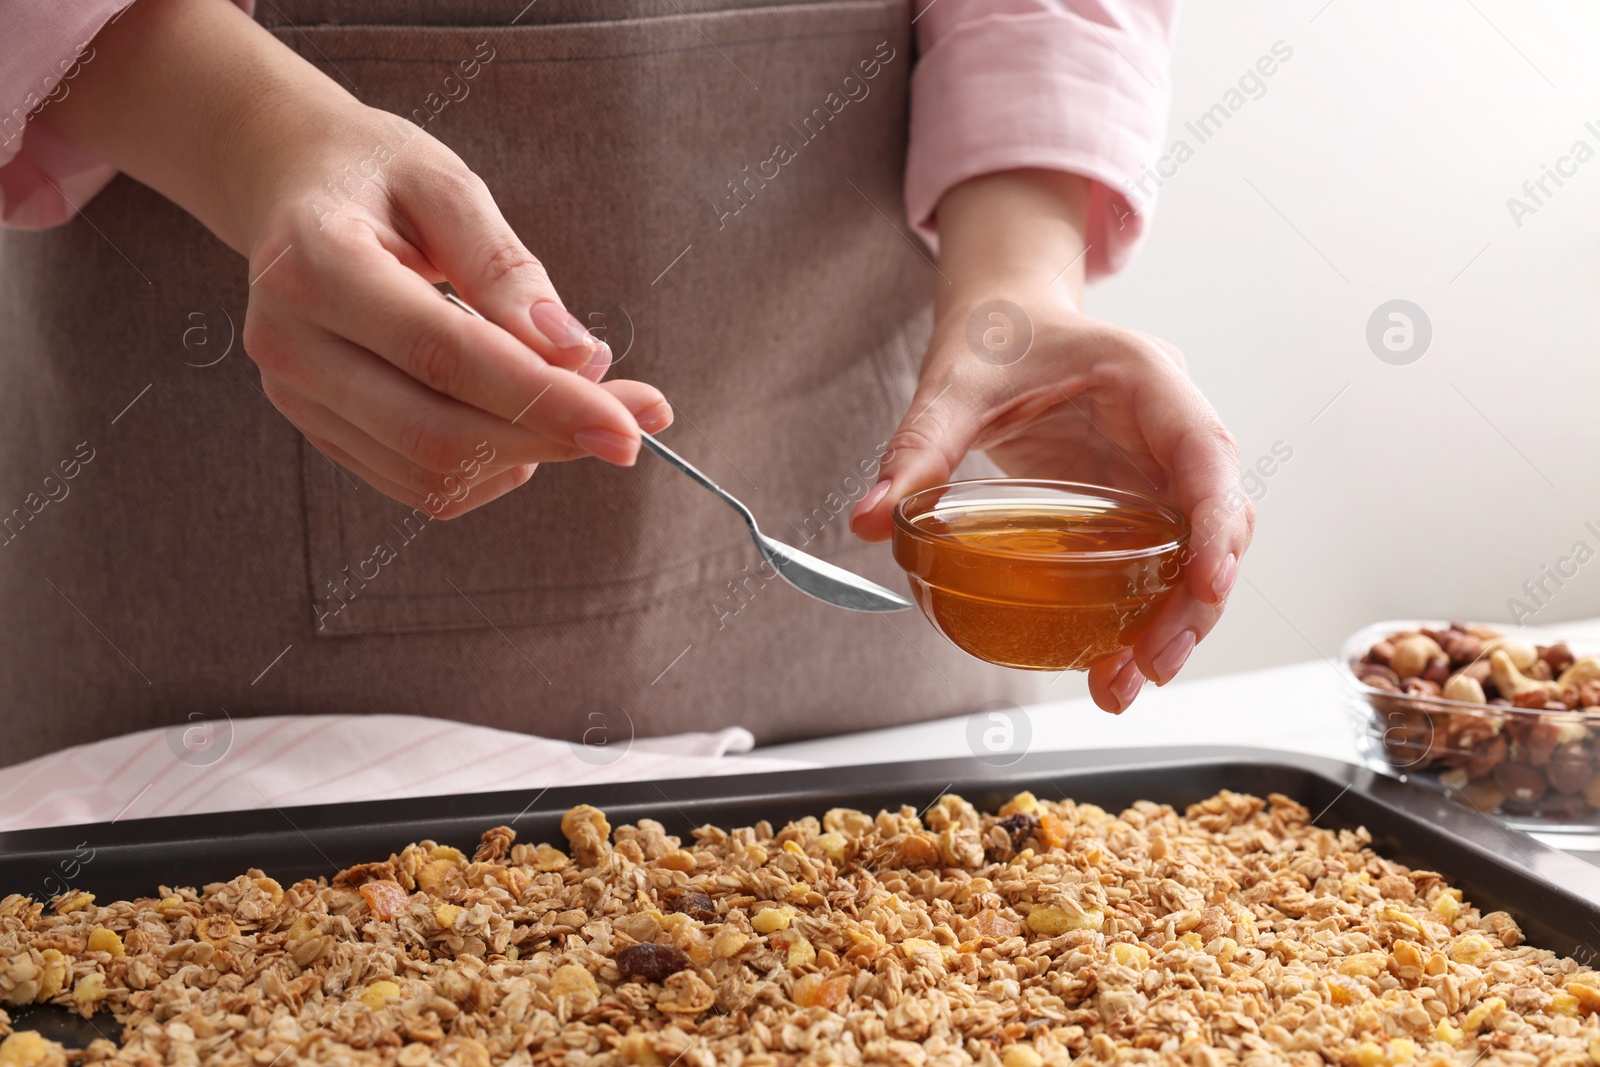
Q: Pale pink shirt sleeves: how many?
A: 2